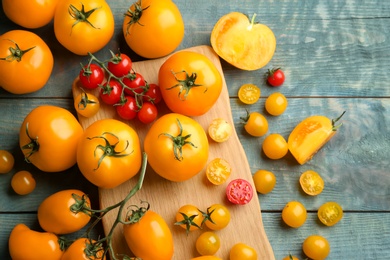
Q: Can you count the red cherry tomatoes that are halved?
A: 1